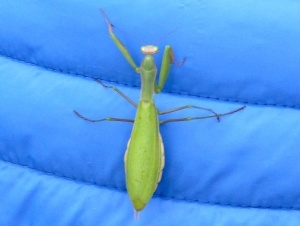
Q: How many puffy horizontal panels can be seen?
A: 3